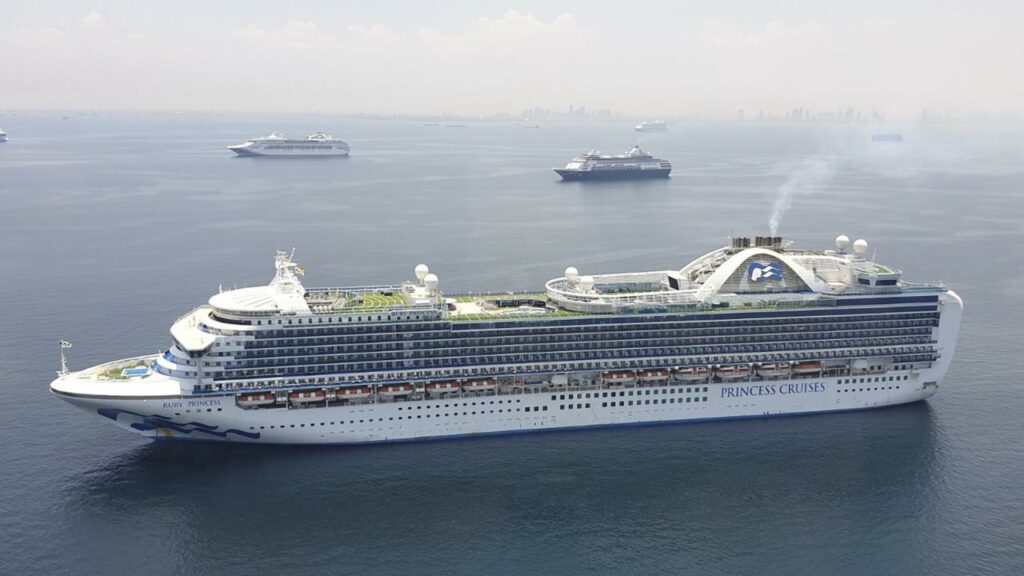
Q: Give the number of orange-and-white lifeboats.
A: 12